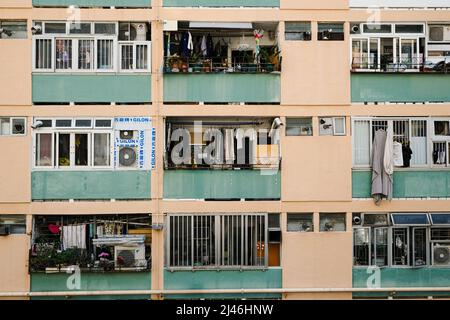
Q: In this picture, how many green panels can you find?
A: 11